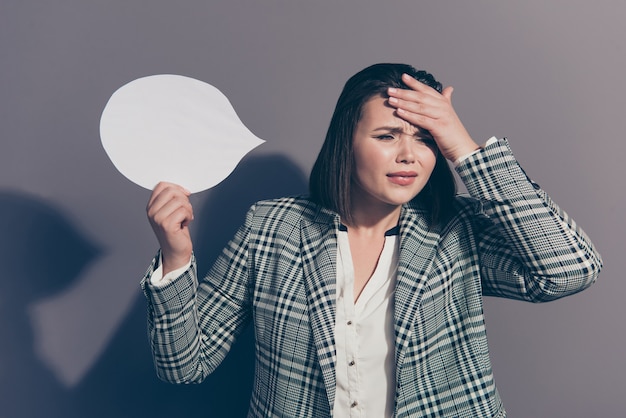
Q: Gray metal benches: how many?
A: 0